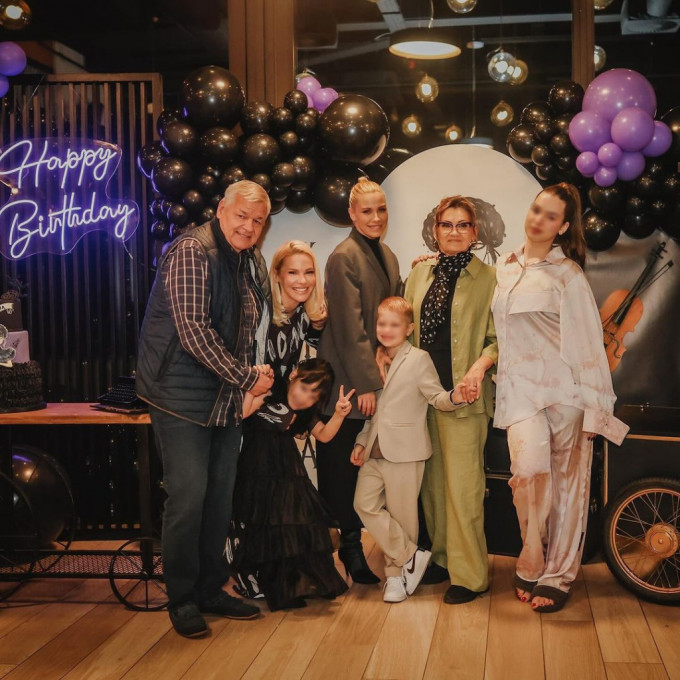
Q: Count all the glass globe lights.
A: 10